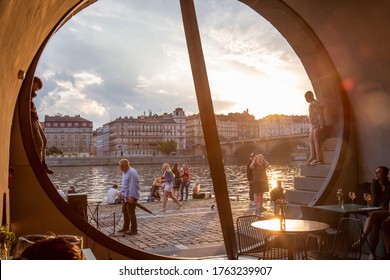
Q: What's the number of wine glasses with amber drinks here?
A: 2